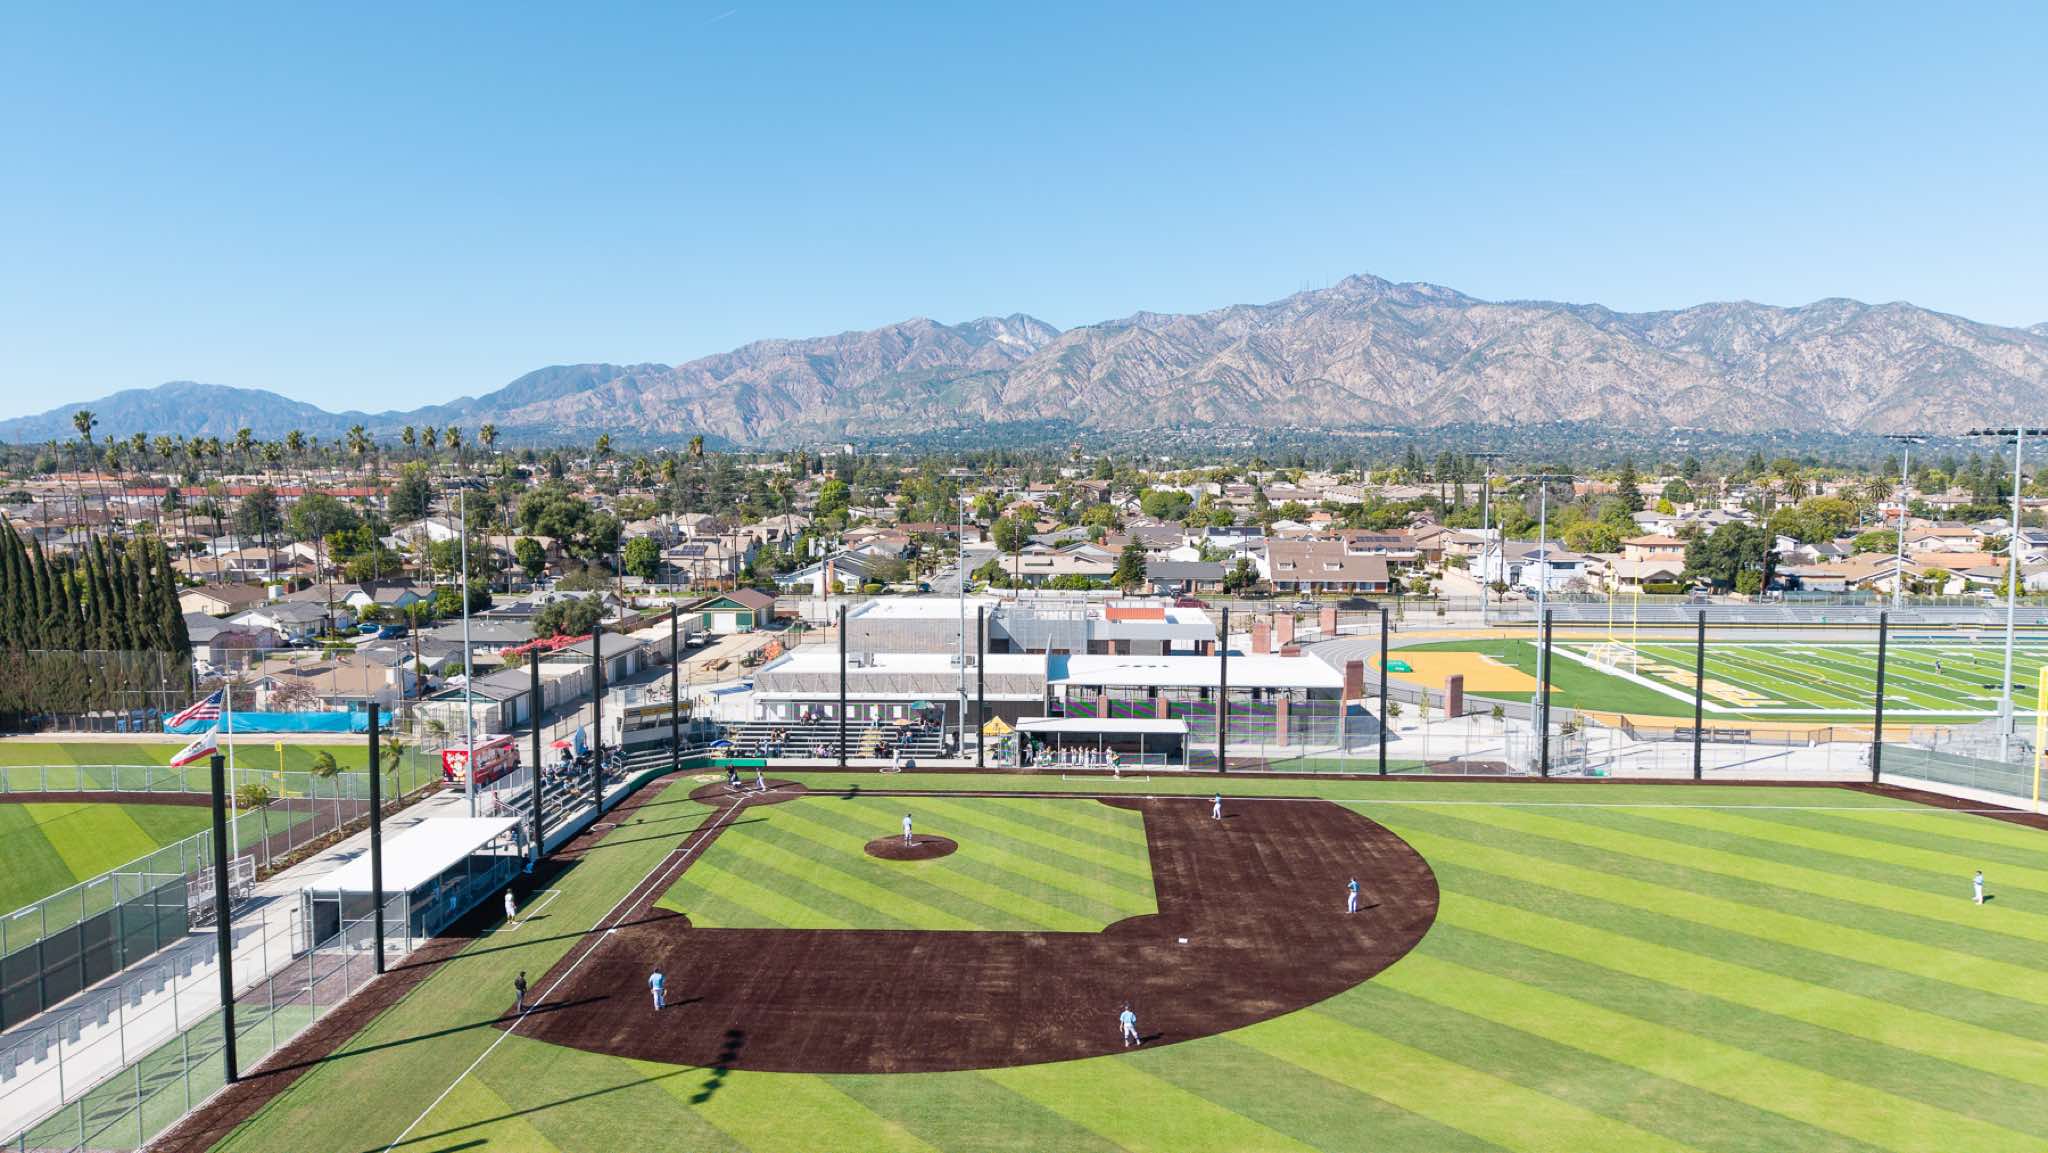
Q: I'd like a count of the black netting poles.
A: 12